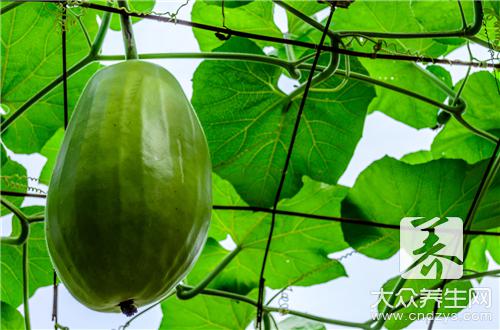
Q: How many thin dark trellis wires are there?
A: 5